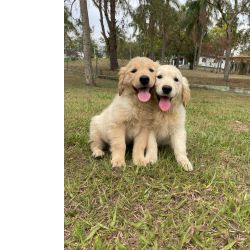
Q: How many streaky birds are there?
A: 0